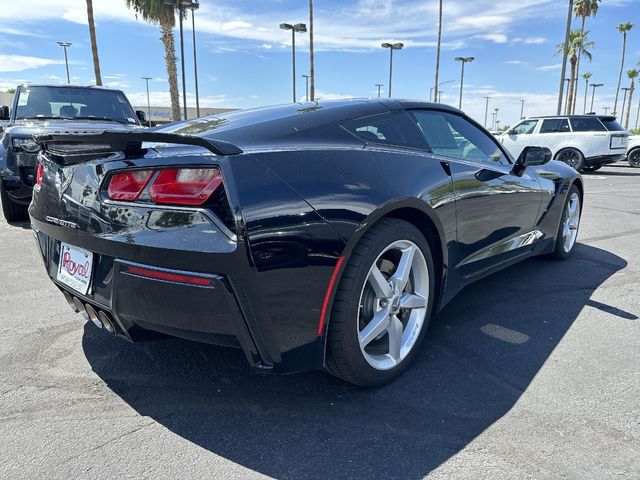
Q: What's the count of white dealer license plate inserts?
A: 1